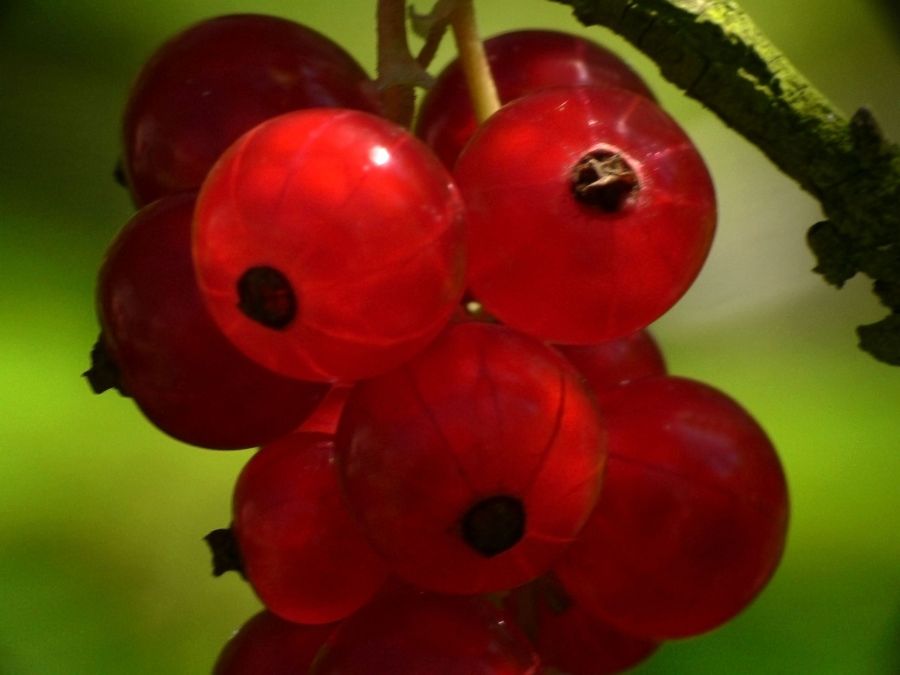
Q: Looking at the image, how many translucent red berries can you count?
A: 12